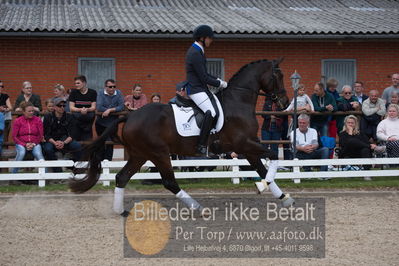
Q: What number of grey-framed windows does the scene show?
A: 3